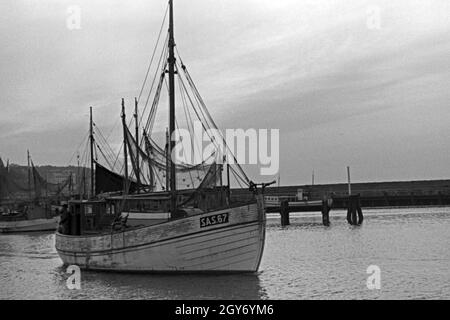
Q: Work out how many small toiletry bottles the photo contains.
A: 0